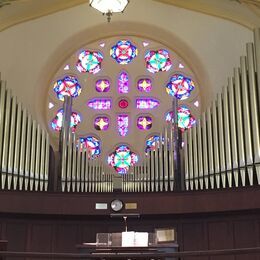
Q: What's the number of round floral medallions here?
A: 10